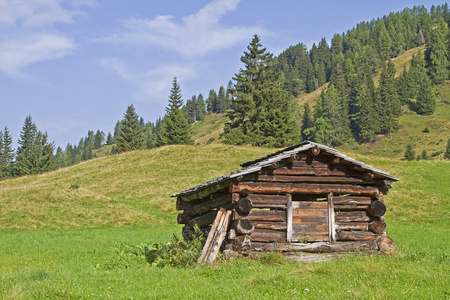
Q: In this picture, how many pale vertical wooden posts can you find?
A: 2